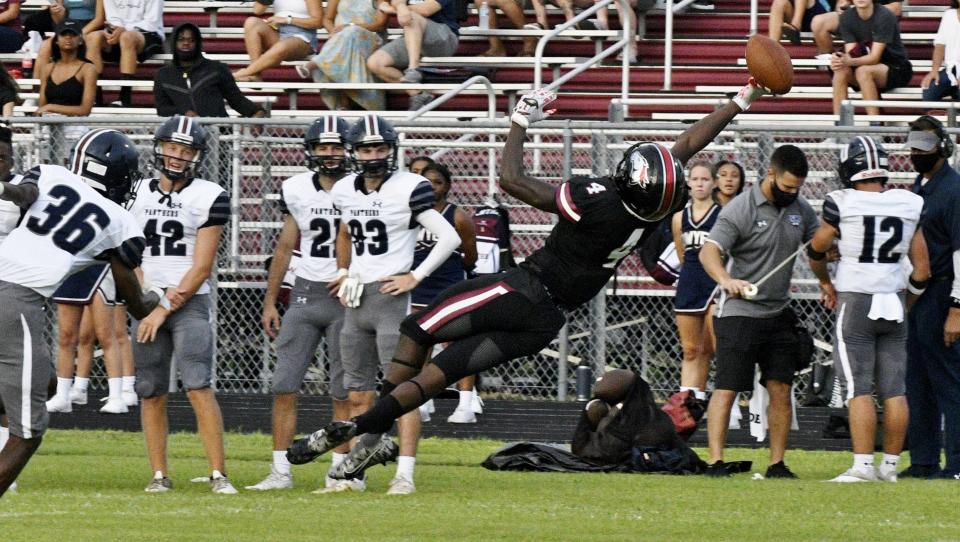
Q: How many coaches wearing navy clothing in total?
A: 1